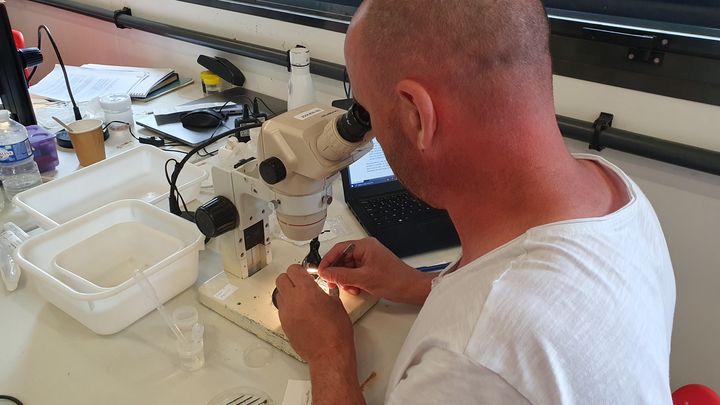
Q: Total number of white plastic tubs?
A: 3